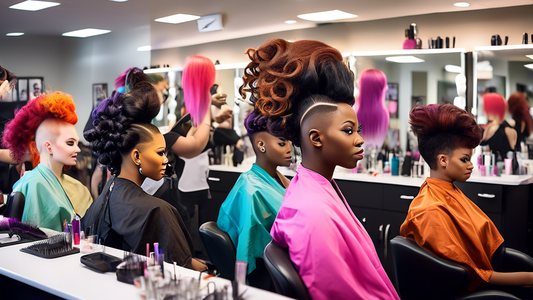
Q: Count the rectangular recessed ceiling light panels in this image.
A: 4